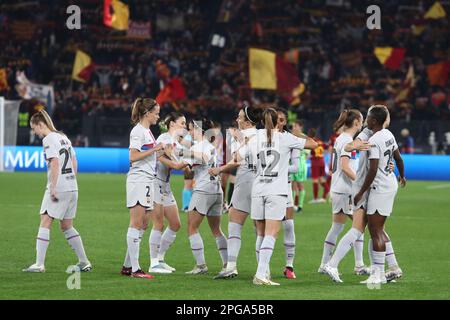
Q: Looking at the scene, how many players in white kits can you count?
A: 10